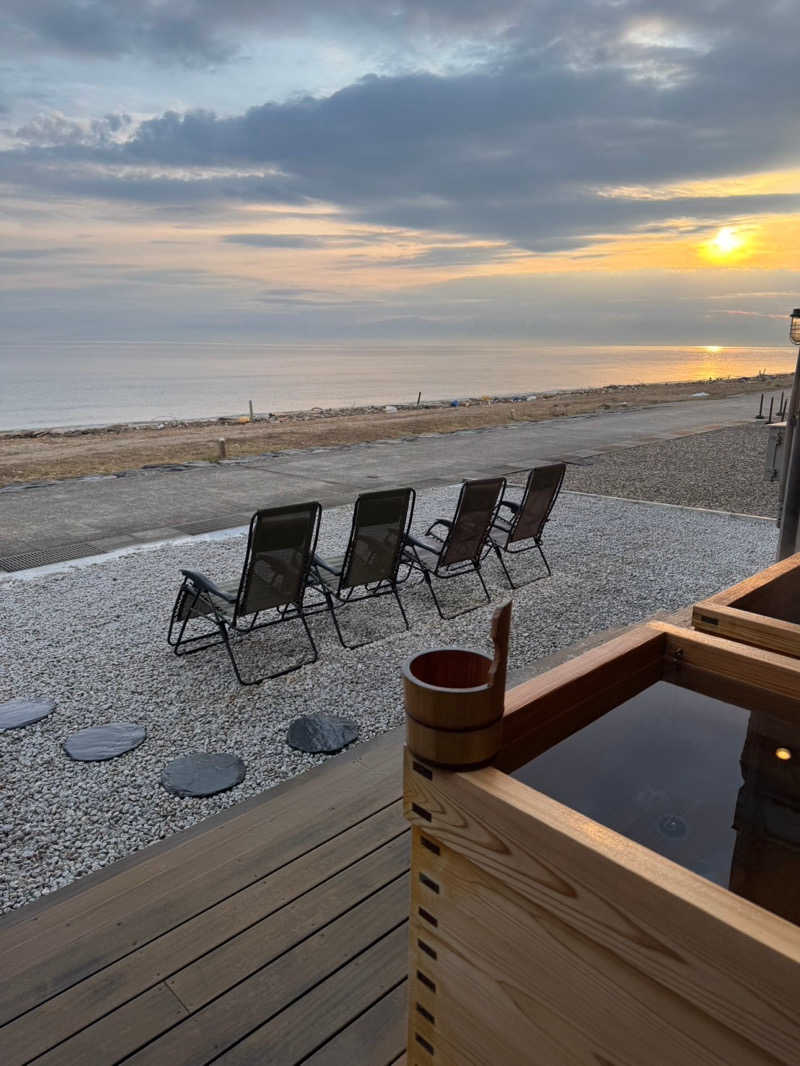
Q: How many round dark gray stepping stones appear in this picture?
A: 4